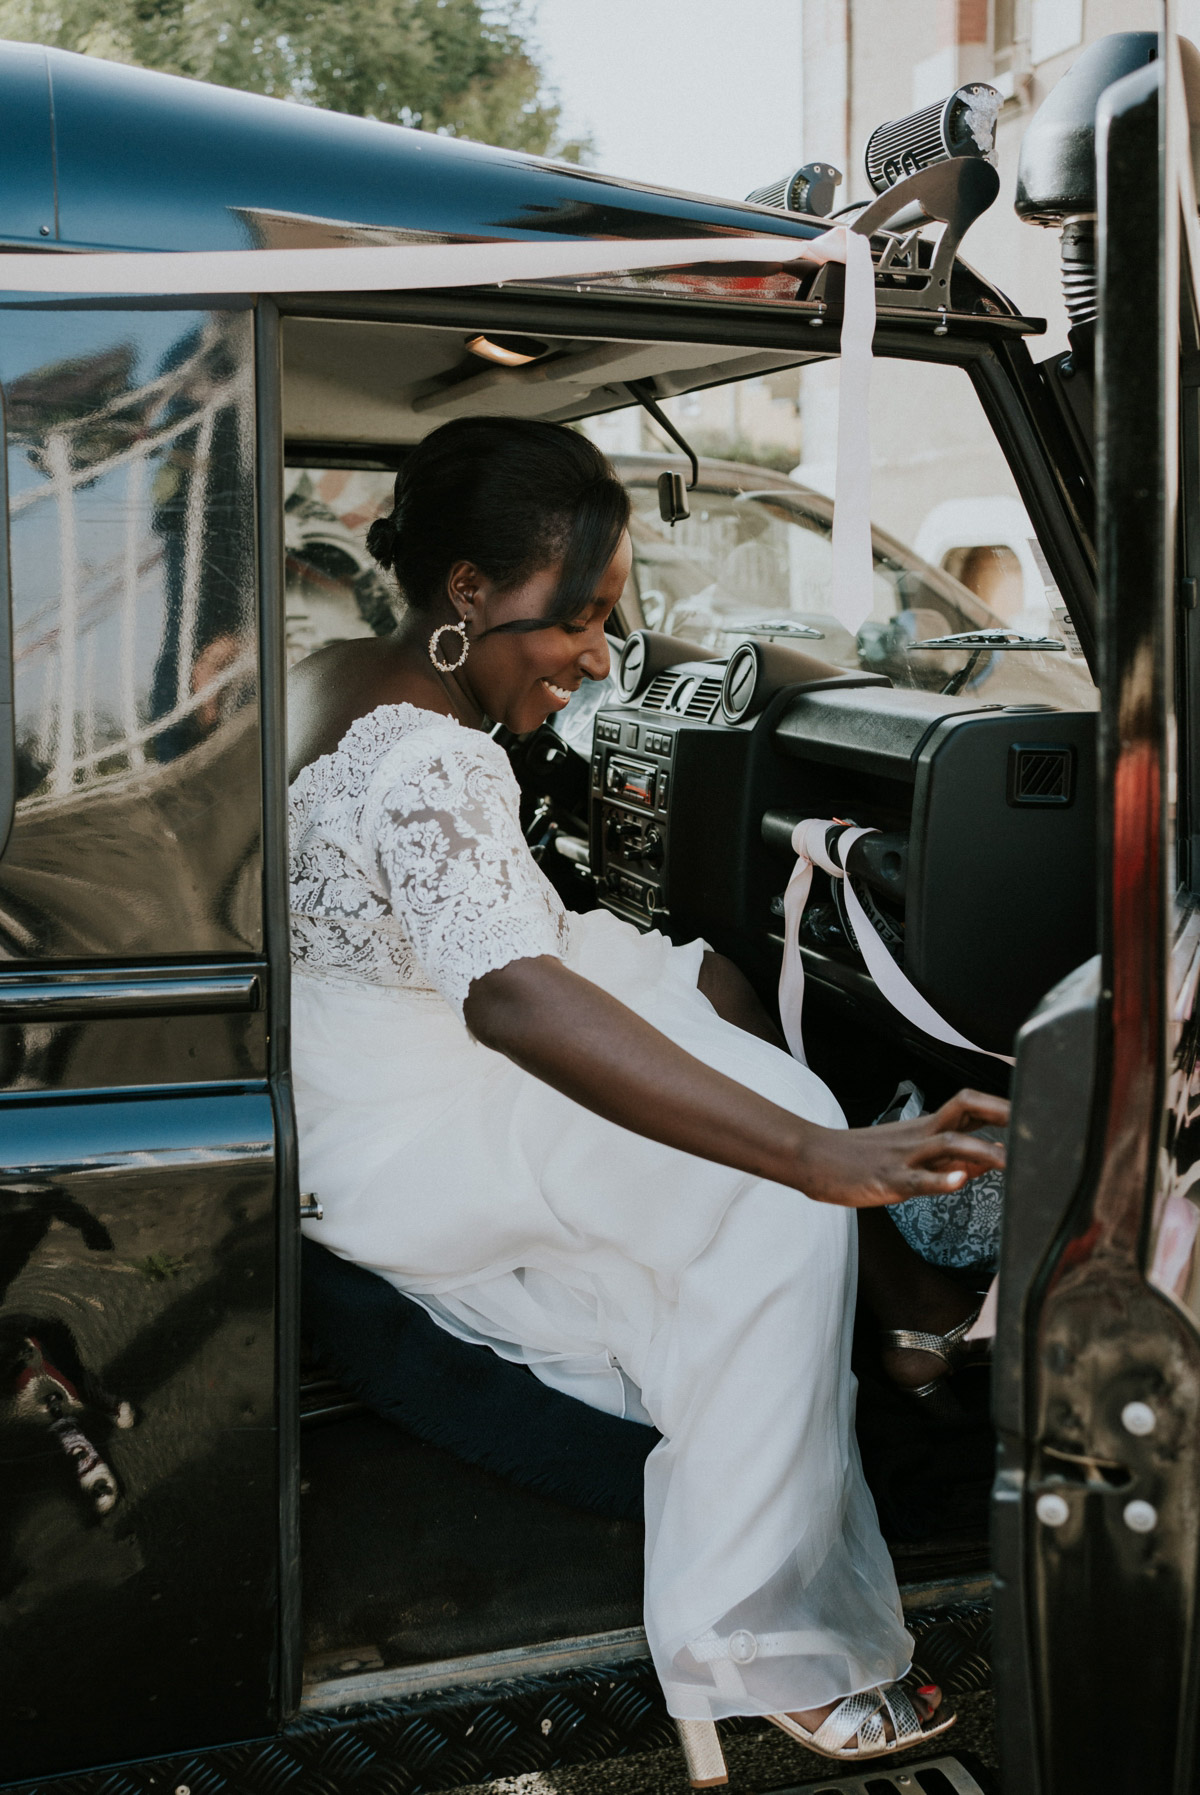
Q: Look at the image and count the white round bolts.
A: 3